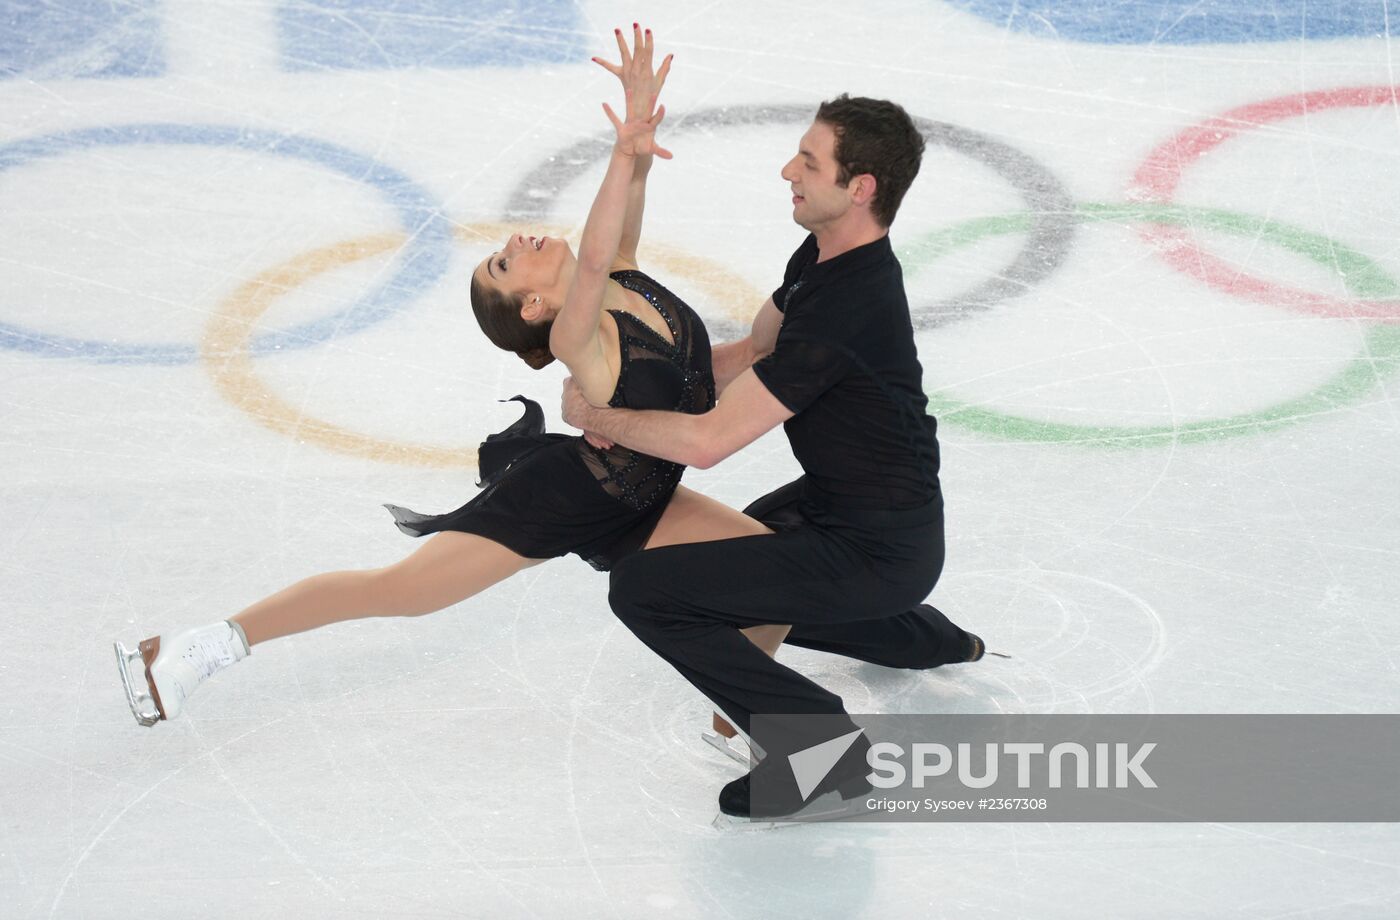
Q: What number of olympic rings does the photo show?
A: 5